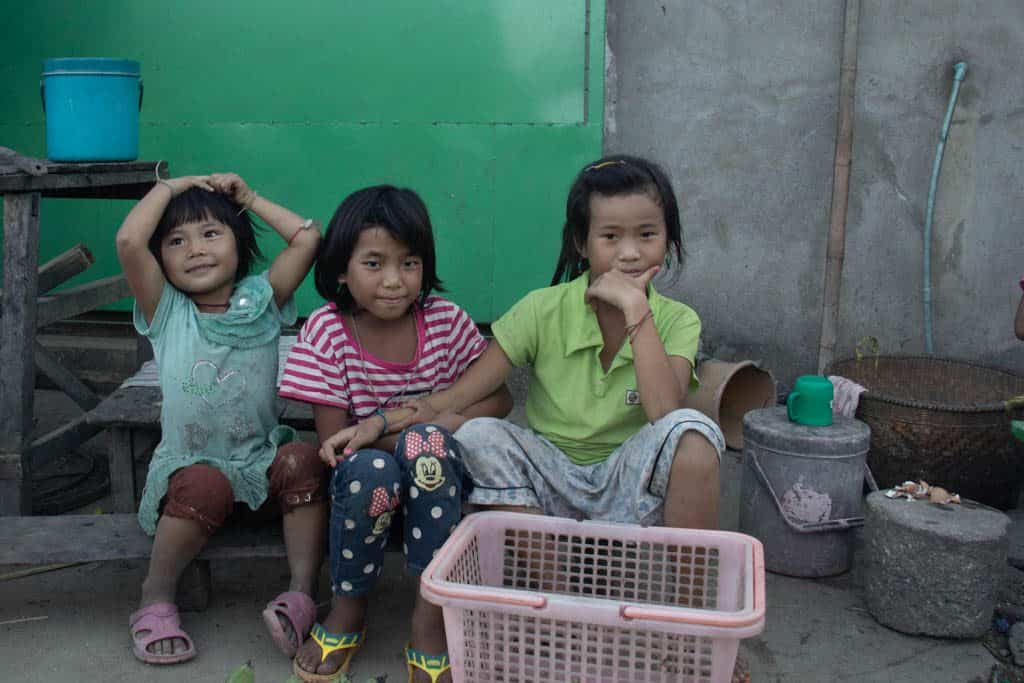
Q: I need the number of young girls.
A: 3